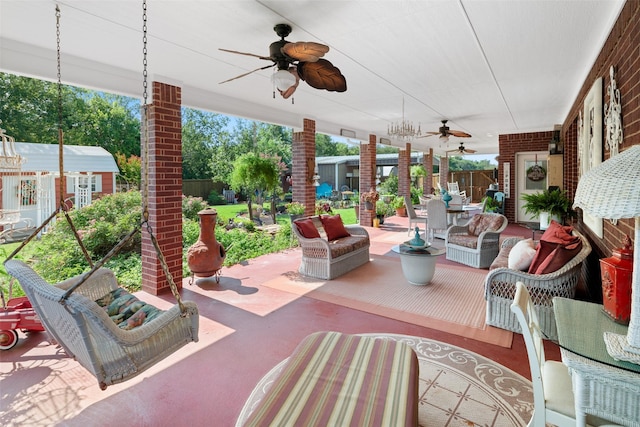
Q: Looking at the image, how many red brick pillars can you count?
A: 6